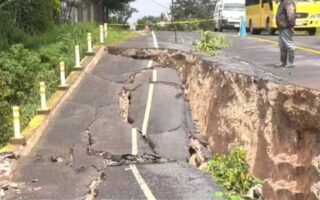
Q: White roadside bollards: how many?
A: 7